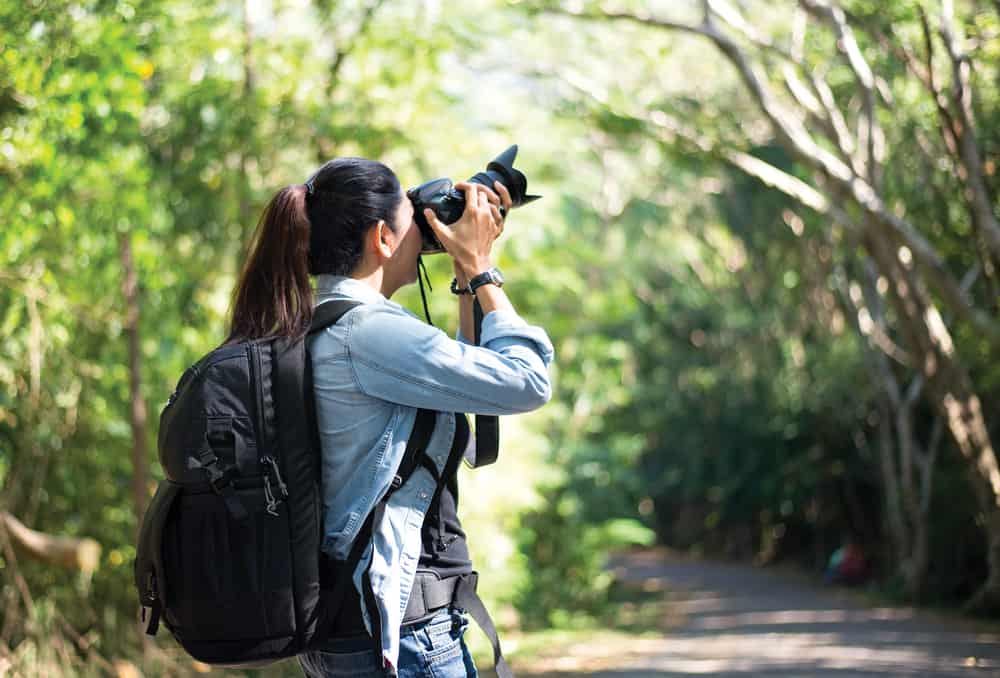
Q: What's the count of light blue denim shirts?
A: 1